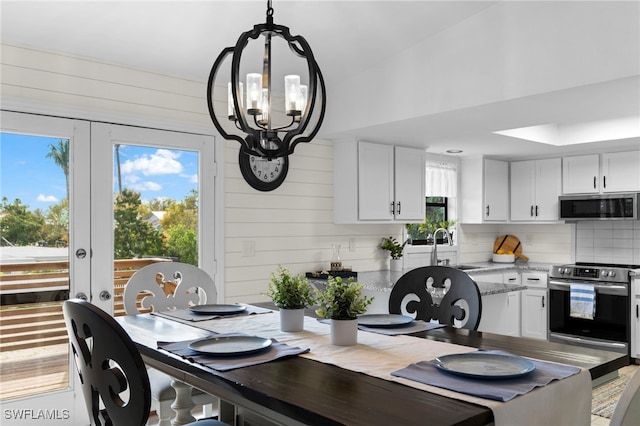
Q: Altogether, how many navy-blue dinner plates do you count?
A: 4